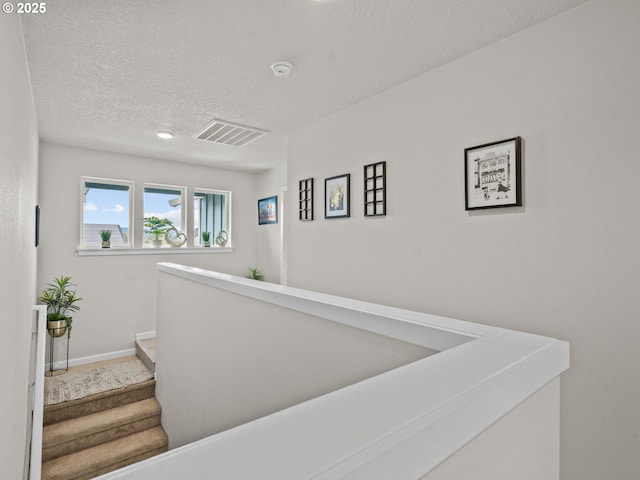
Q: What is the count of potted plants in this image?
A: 5